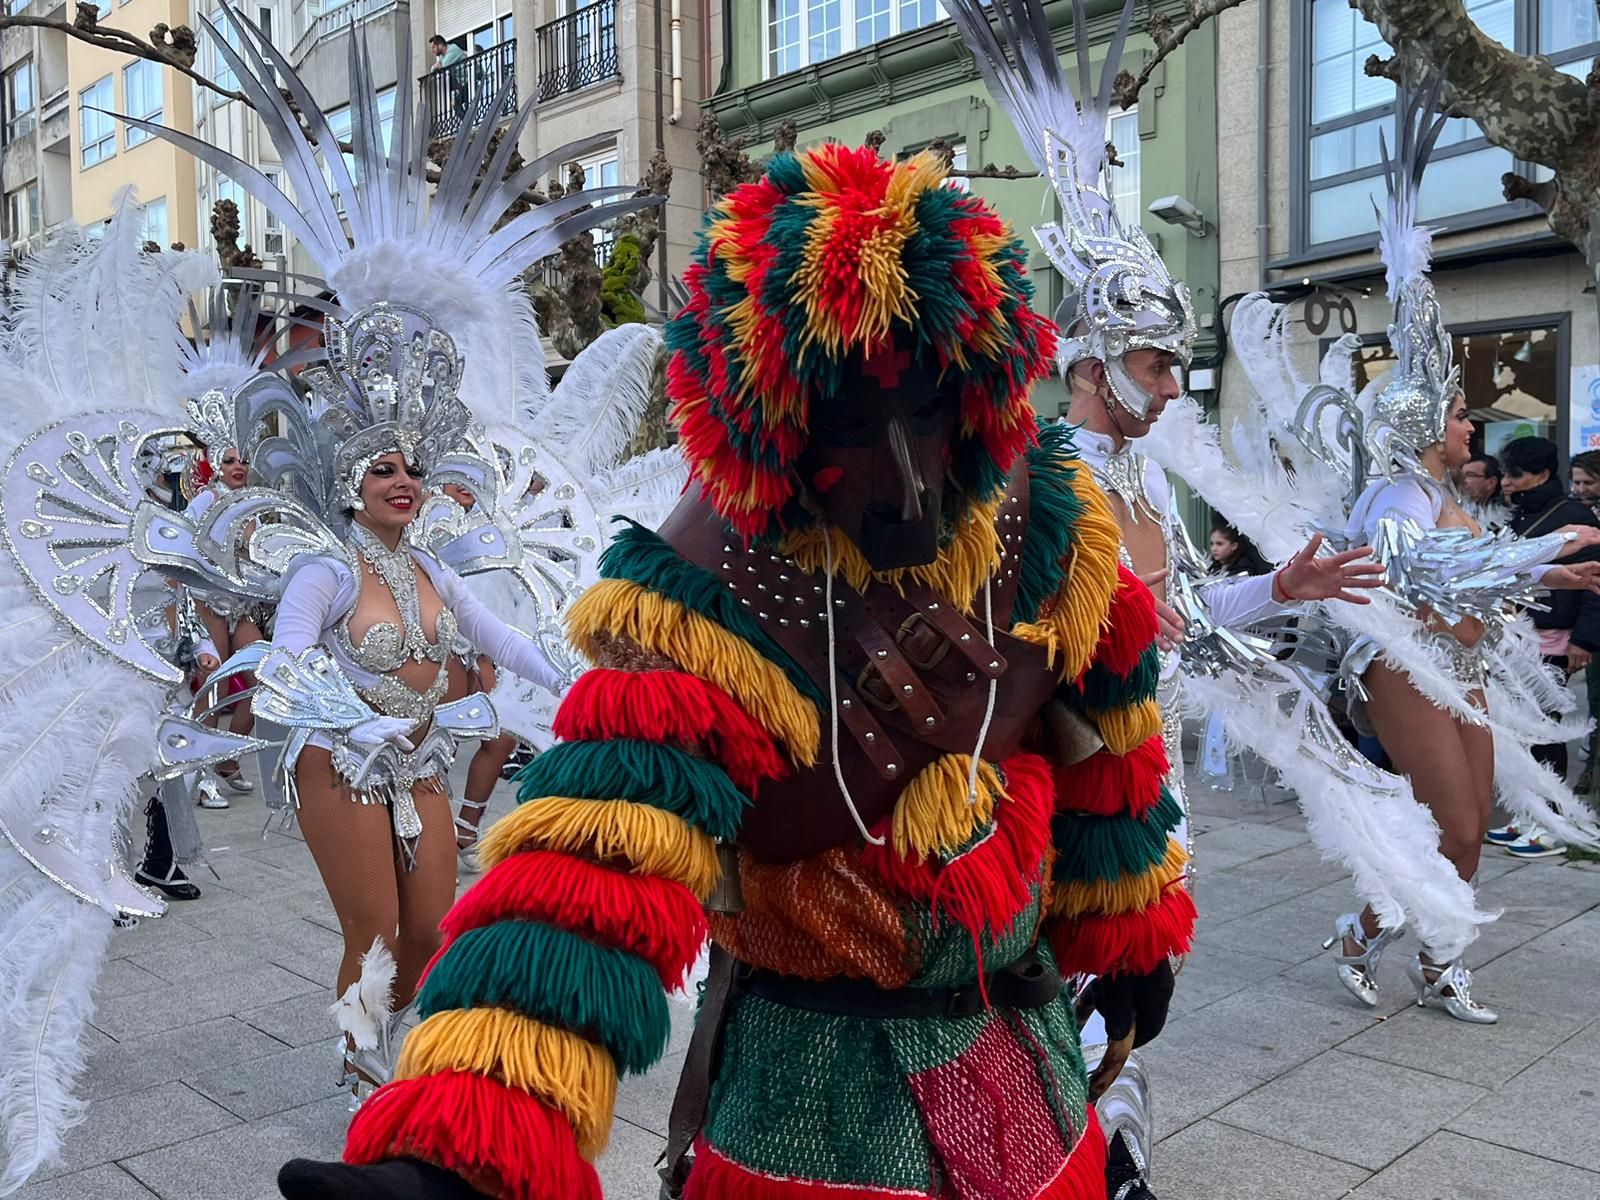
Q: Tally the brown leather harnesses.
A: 1